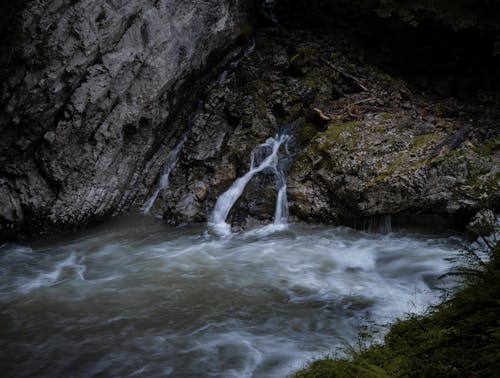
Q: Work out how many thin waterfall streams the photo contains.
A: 3